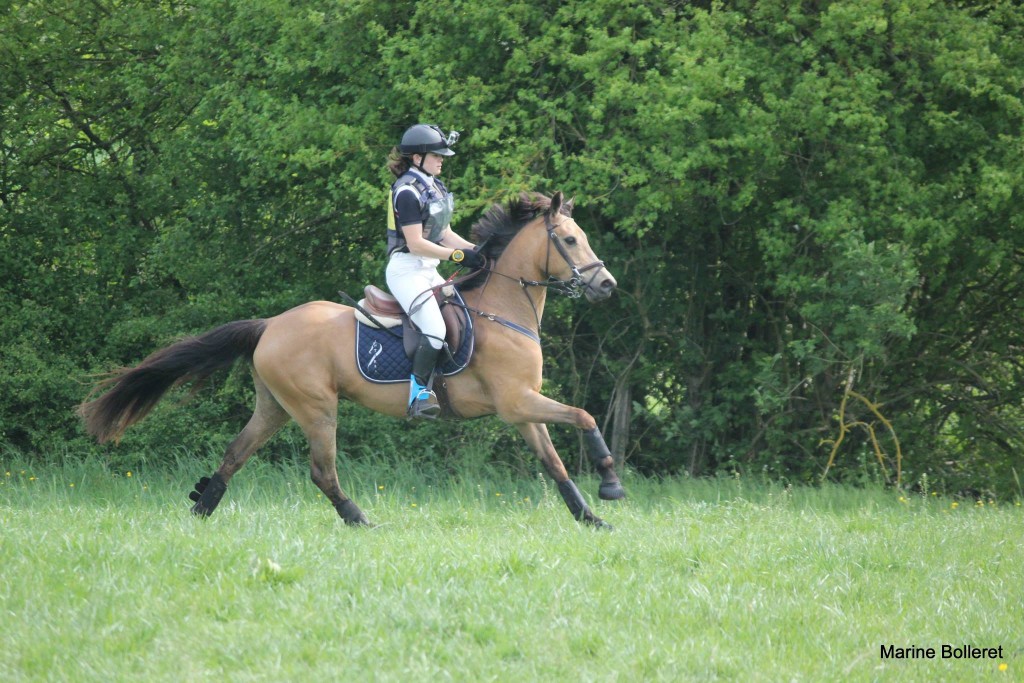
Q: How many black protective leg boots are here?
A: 4